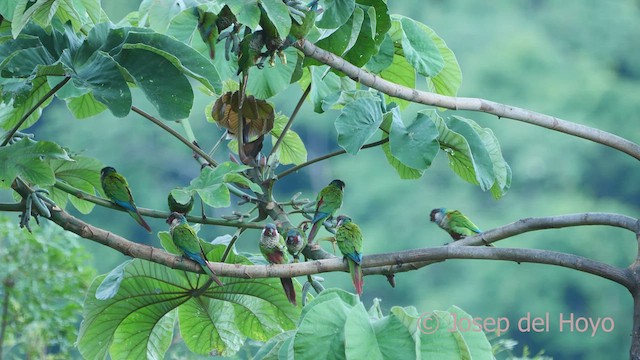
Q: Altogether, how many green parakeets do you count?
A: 12